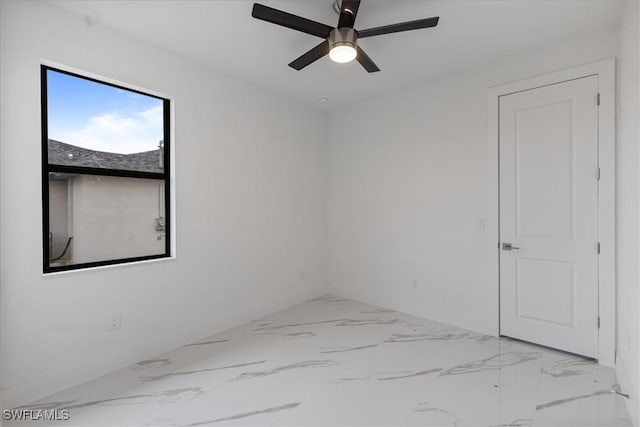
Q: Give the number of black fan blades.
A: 5